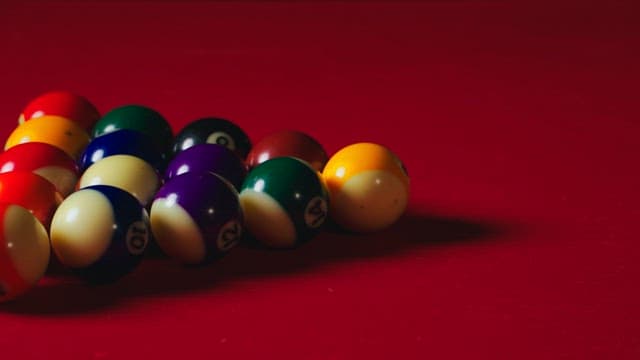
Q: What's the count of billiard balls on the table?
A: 15